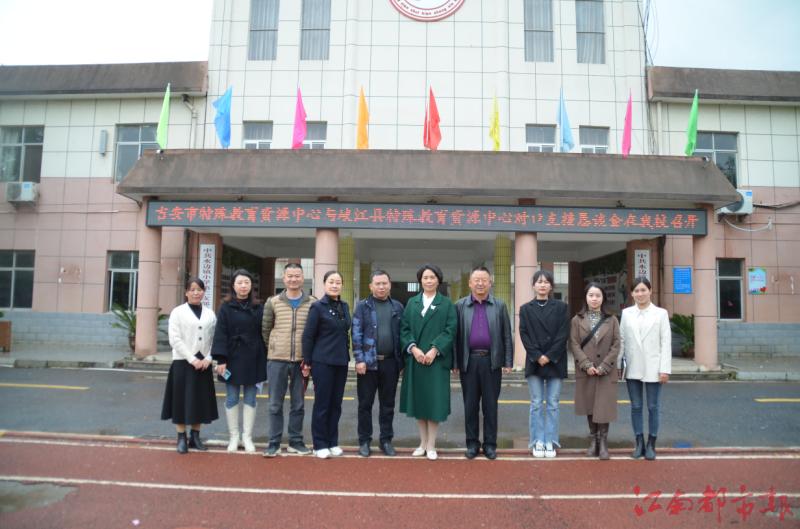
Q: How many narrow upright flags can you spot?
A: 9